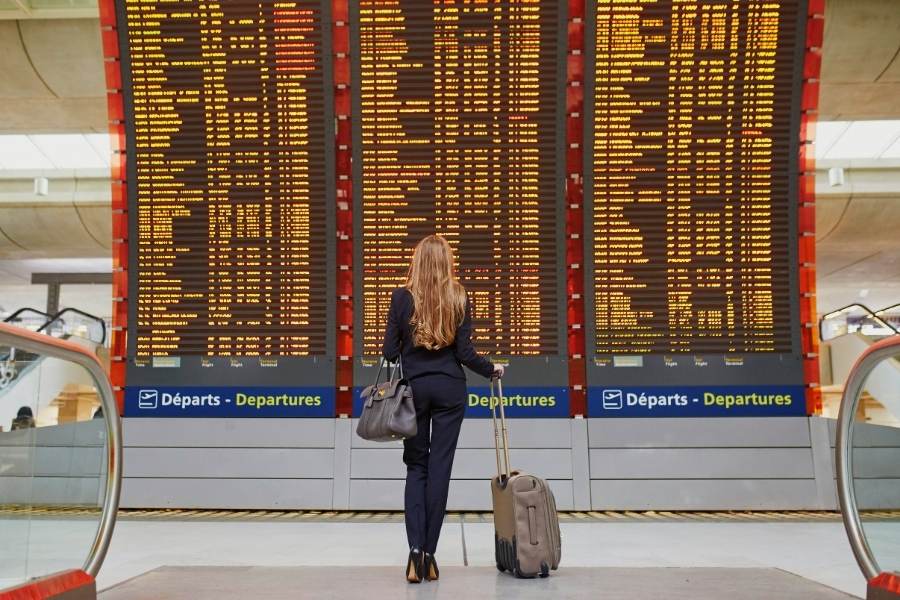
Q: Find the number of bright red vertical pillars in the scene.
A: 4